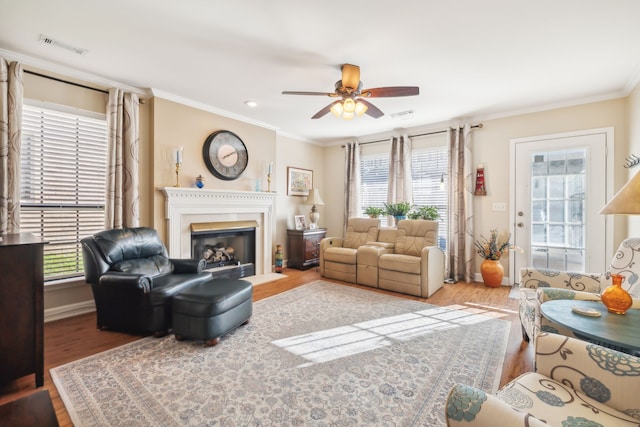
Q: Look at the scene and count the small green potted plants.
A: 3